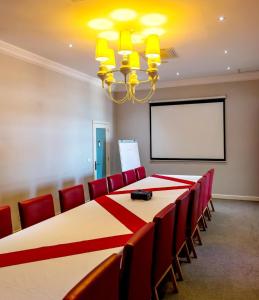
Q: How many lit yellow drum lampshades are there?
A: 6